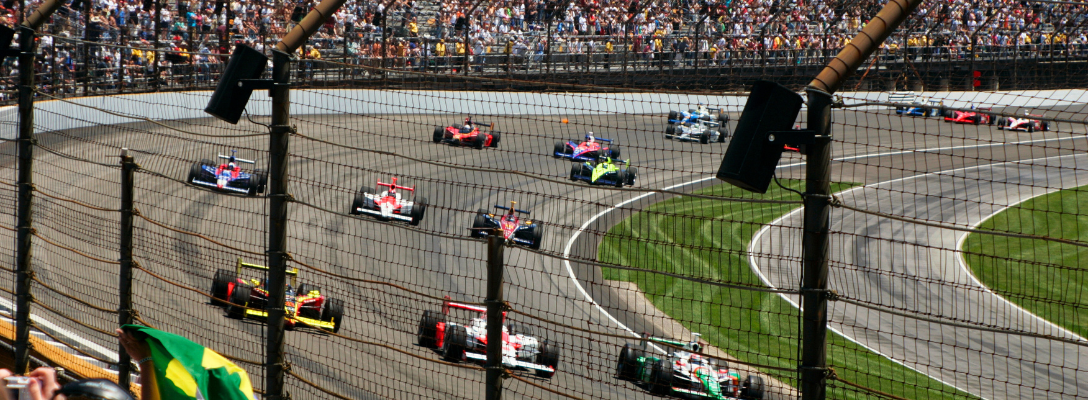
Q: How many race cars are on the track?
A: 15